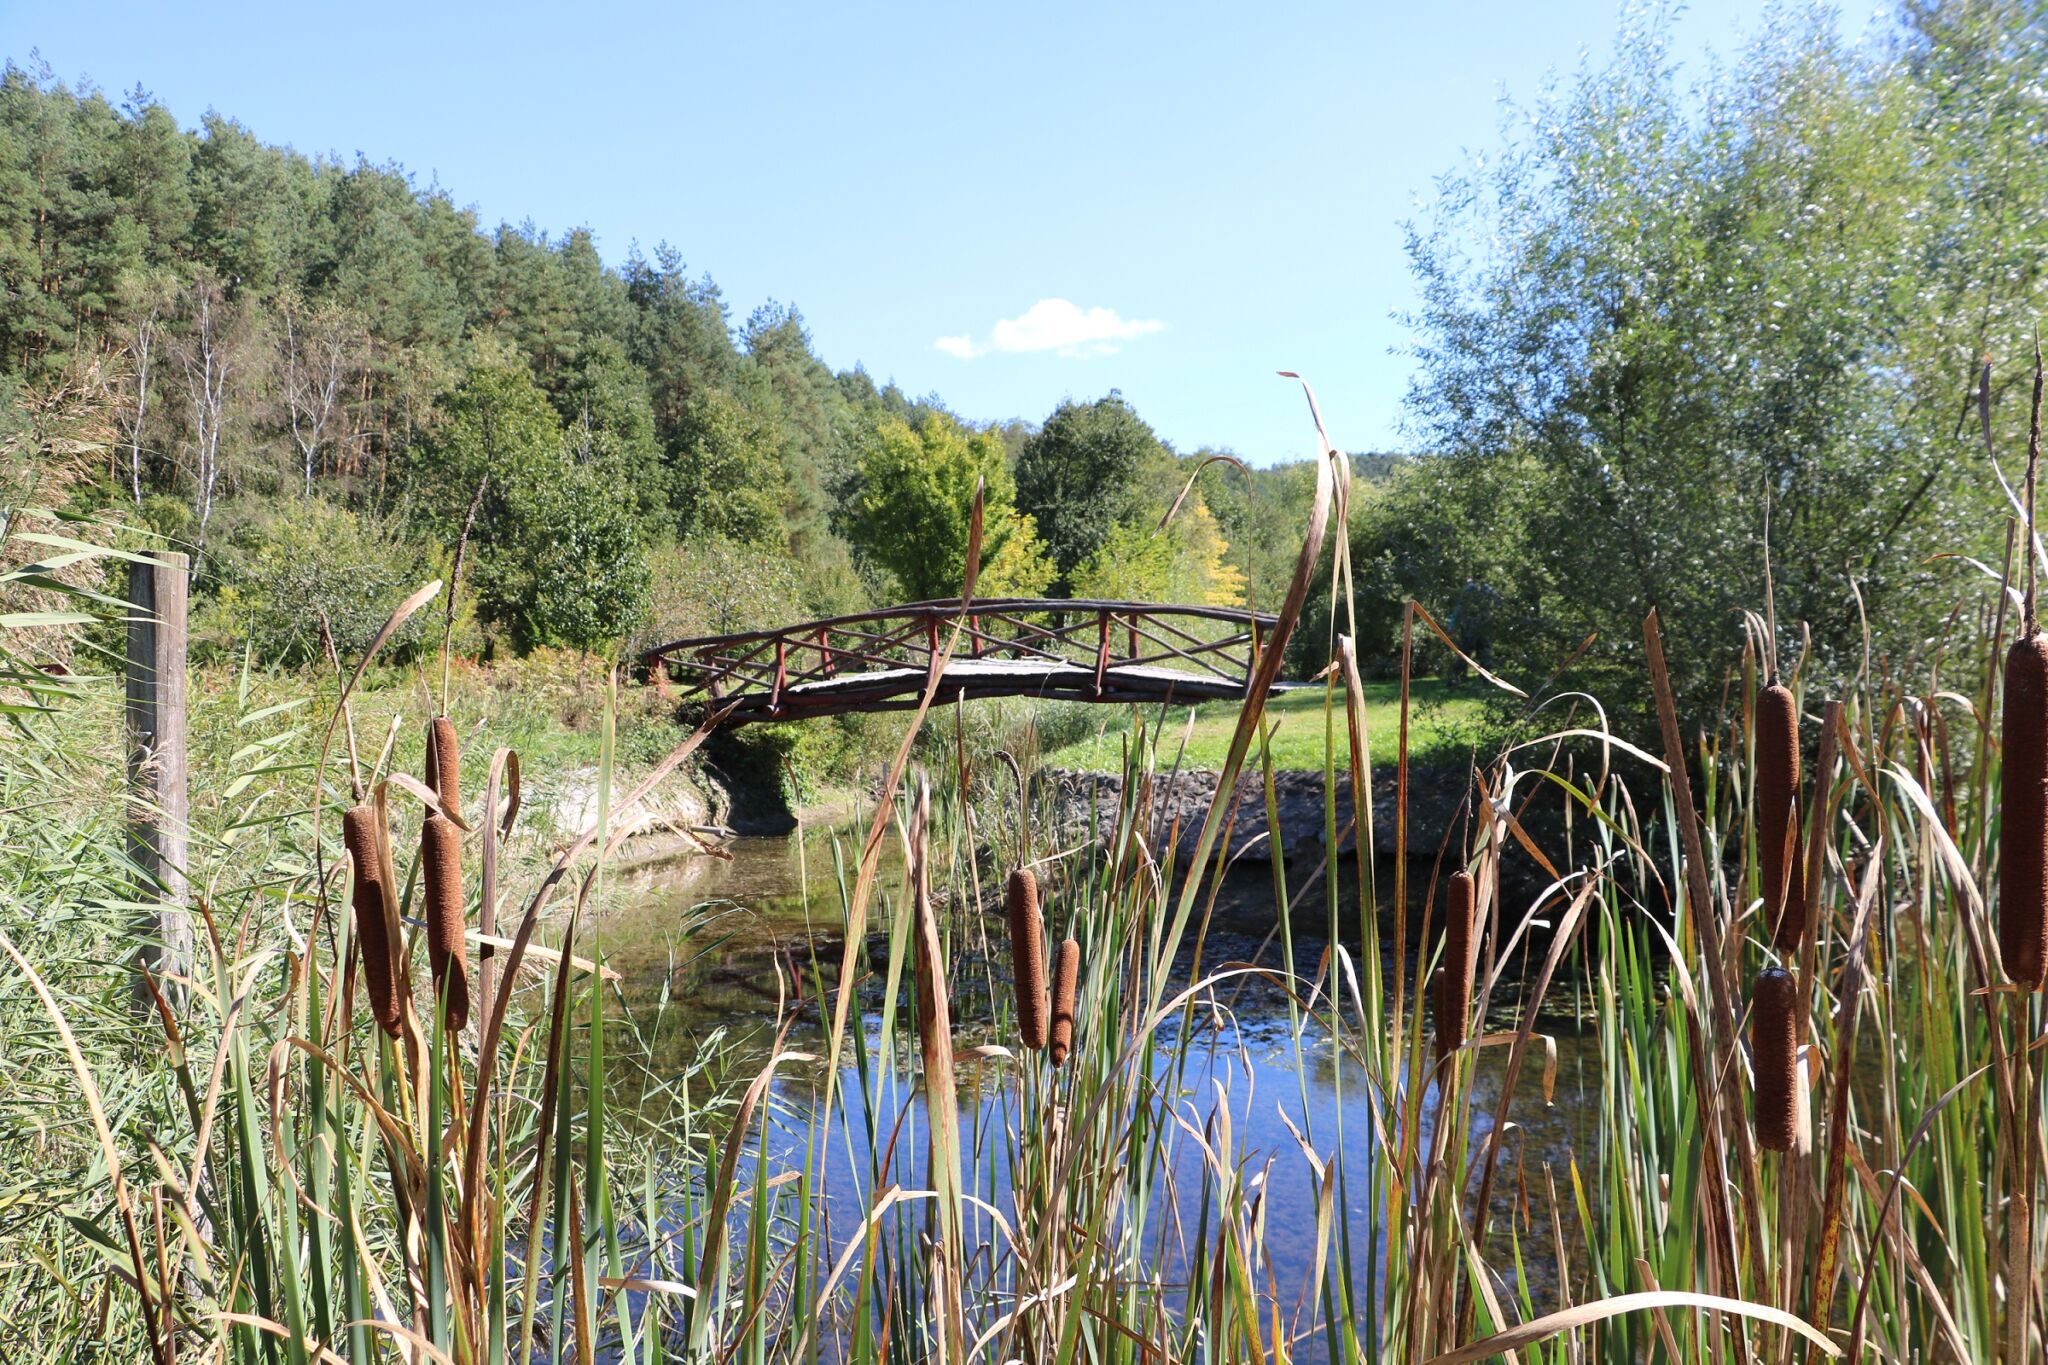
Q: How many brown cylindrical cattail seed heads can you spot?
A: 10